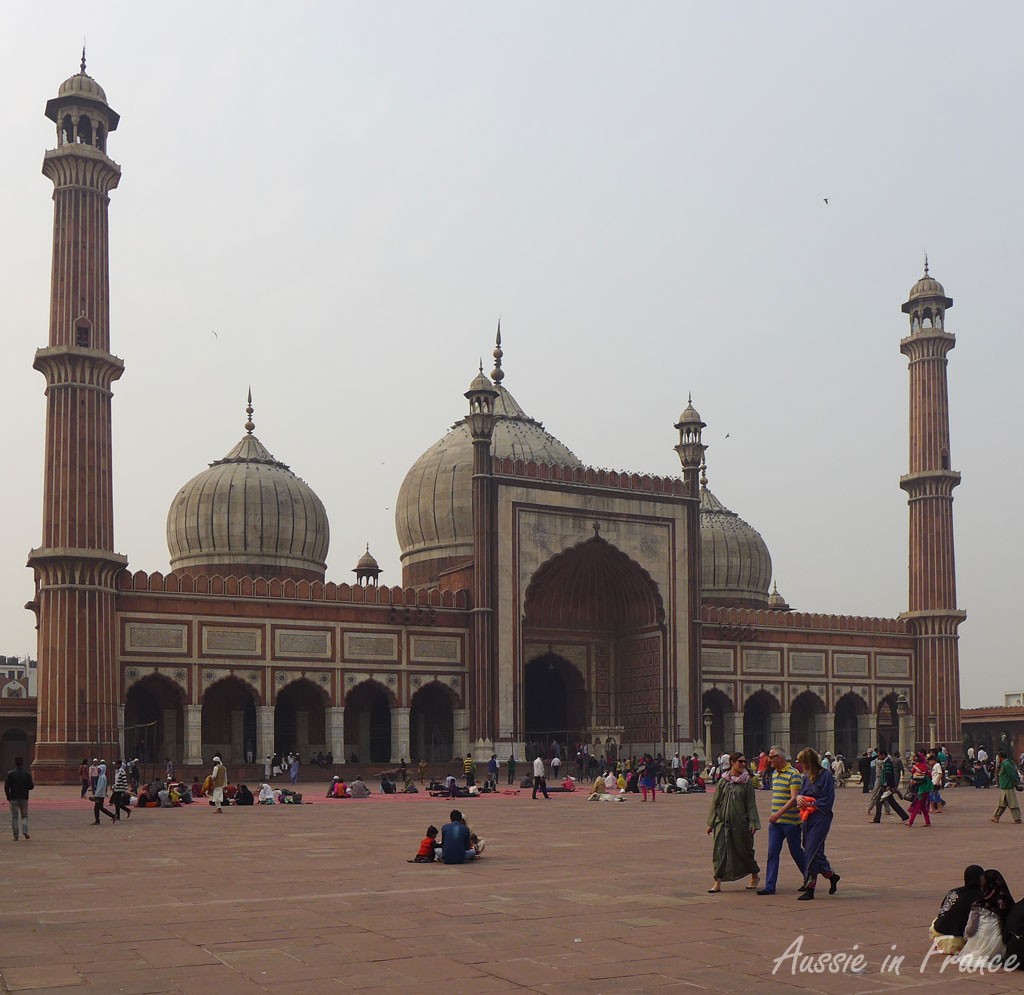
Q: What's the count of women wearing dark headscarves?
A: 2